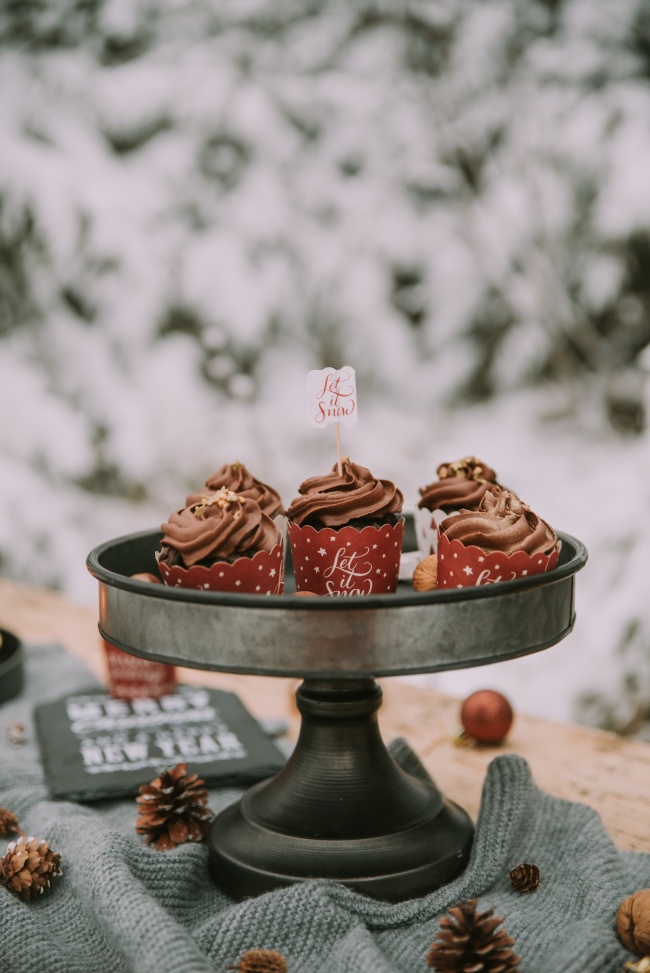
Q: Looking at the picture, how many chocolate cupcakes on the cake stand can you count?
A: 5